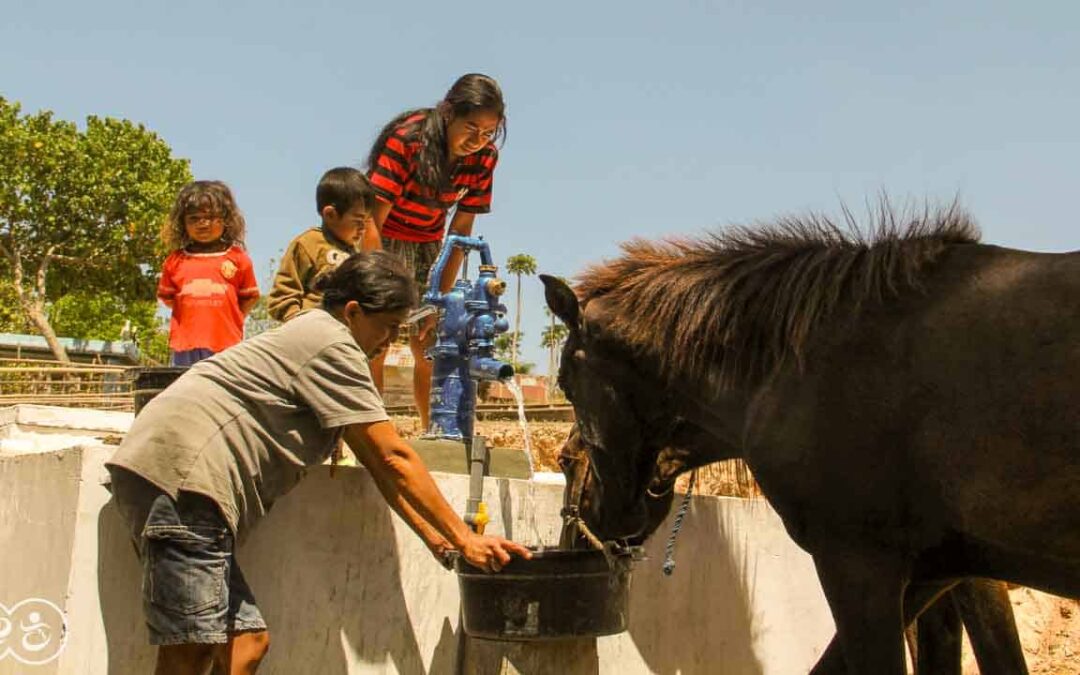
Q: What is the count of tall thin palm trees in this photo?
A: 2